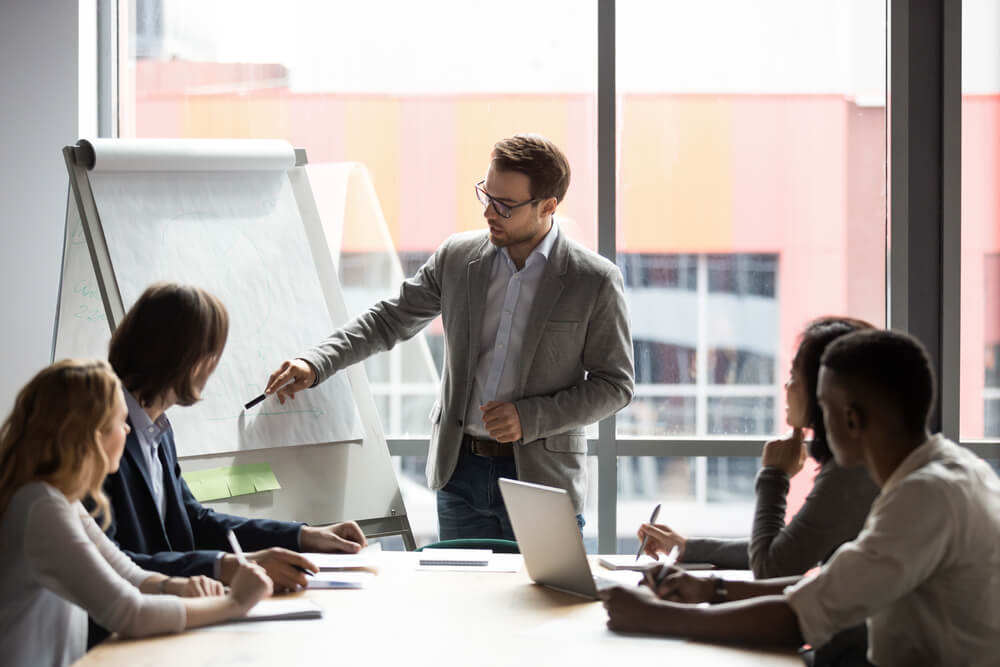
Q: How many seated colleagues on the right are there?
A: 2